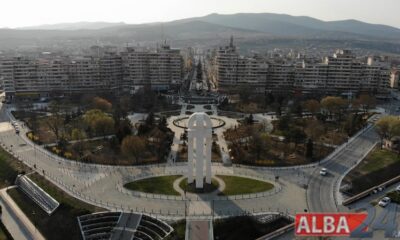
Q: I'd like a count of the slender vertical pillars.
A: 3